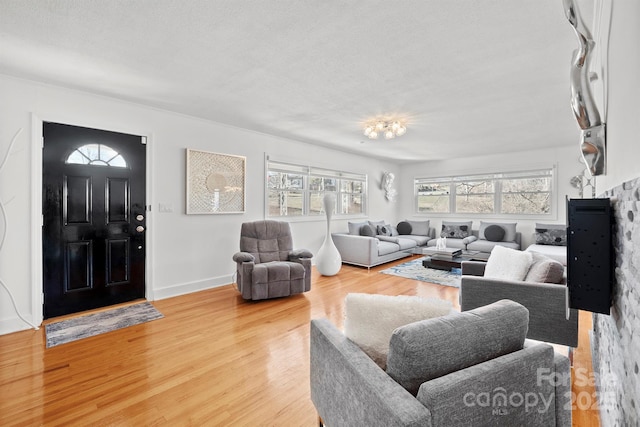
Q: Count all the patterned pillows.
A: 3